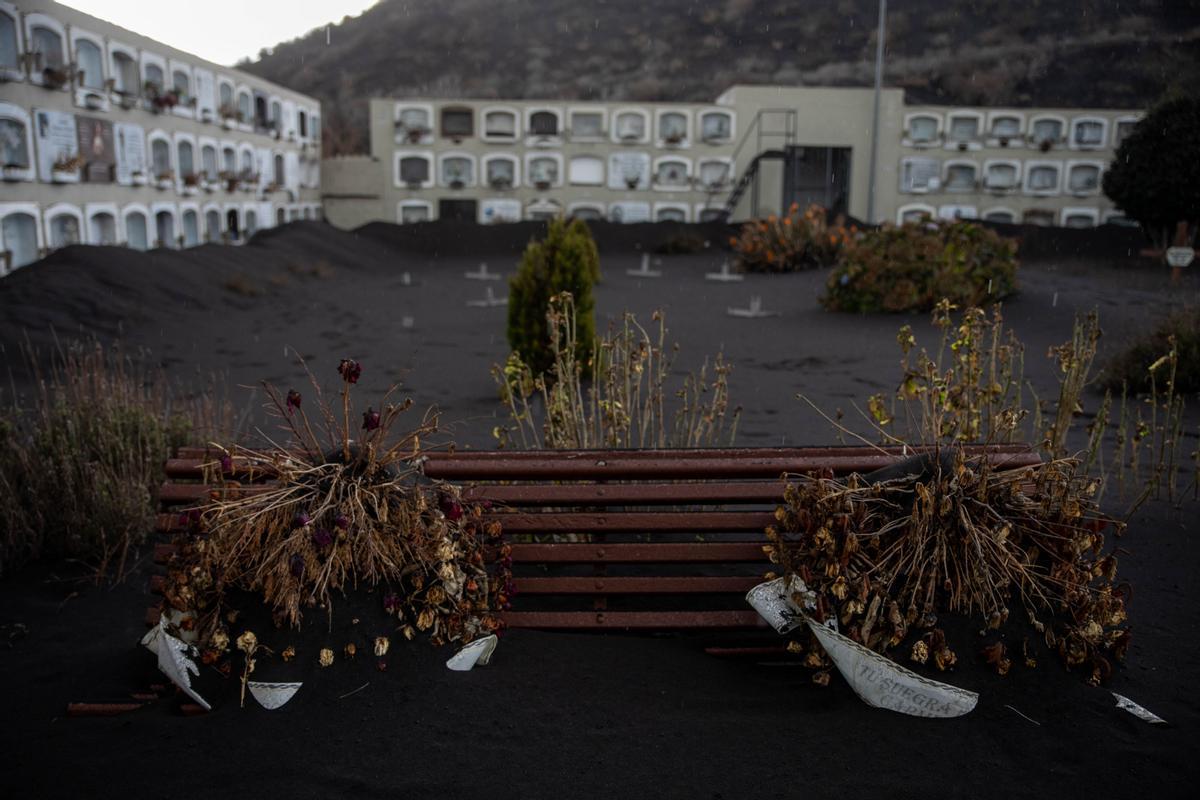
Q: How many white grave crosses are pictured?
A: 5